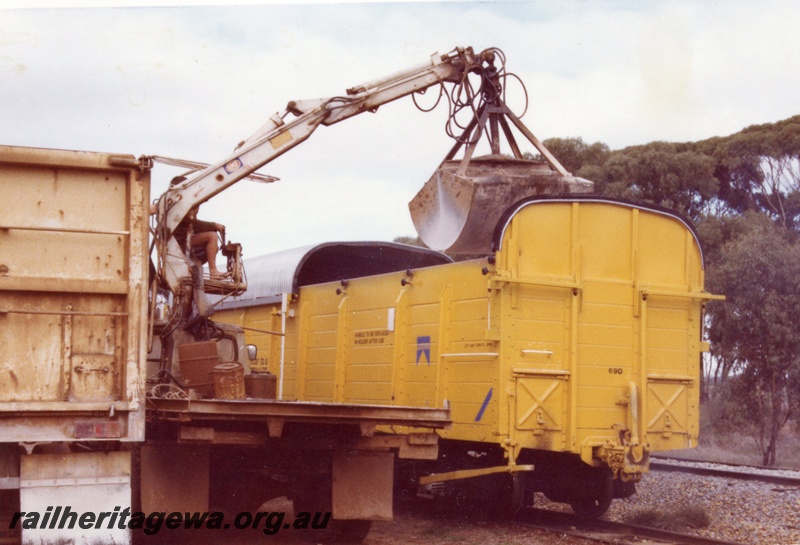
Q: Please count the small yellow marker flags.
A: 0